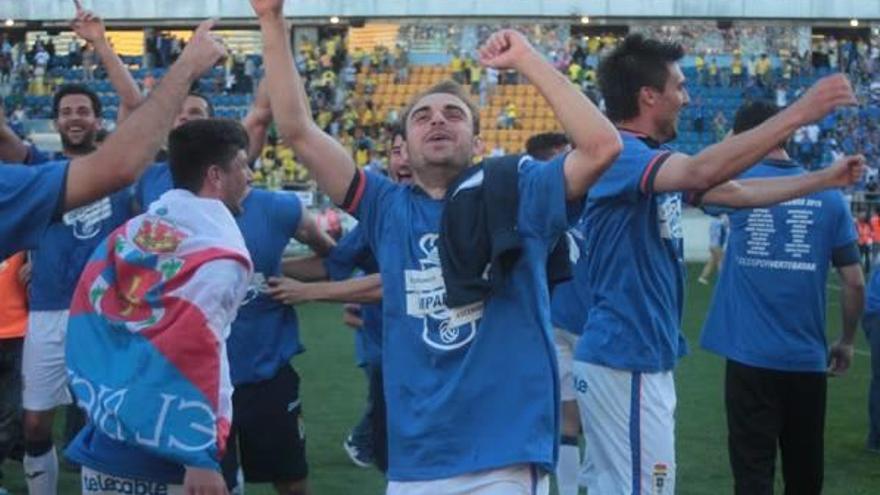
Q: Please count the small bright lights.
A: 4